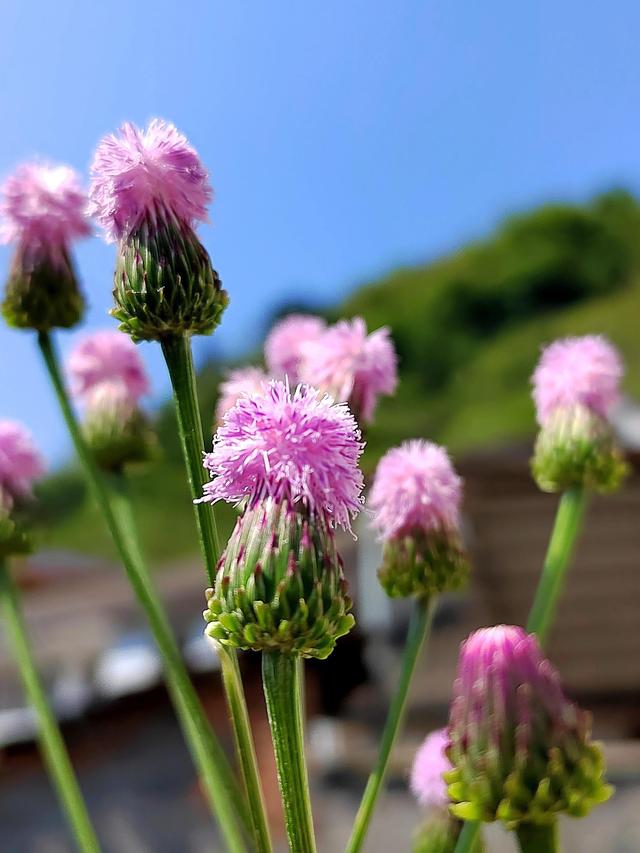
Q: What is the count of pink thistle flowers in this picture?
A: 12